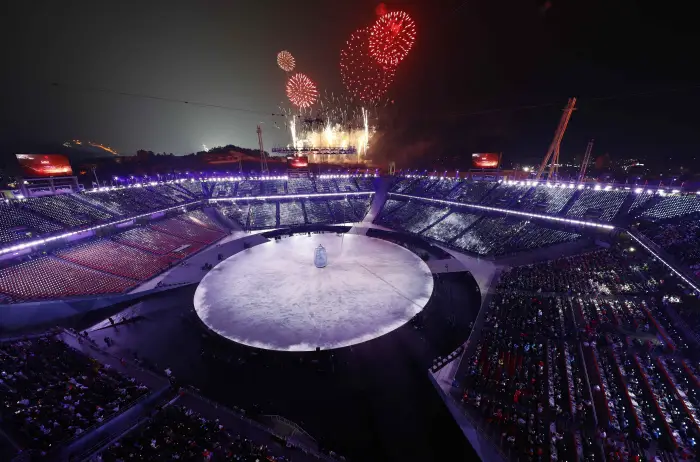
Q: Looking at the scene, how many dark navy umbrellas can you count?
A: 0